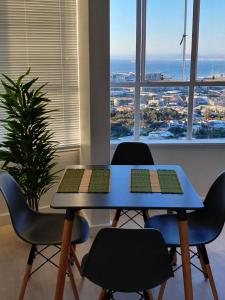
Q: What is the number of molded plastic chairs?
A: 4